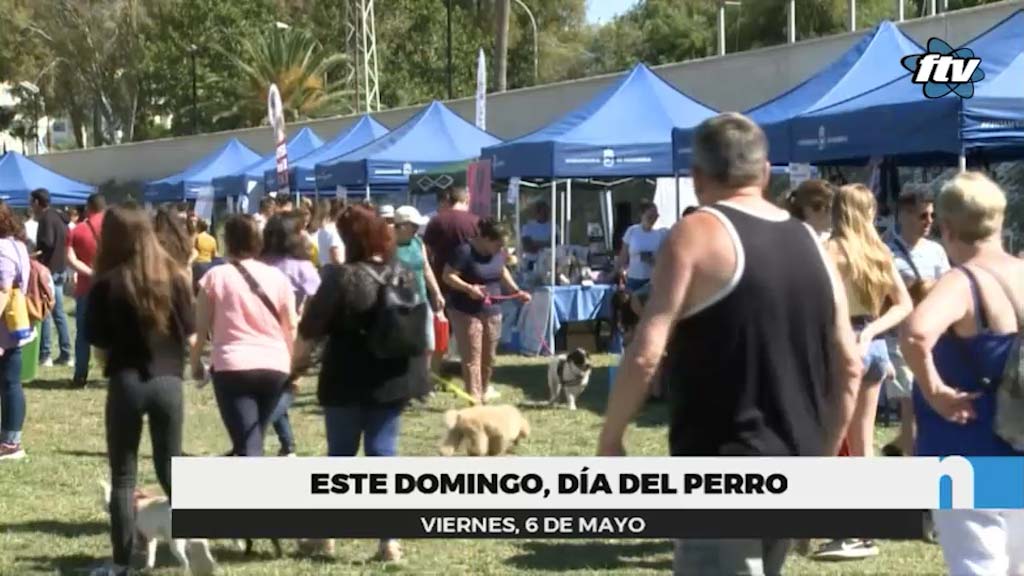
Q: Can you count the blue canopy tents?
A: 8